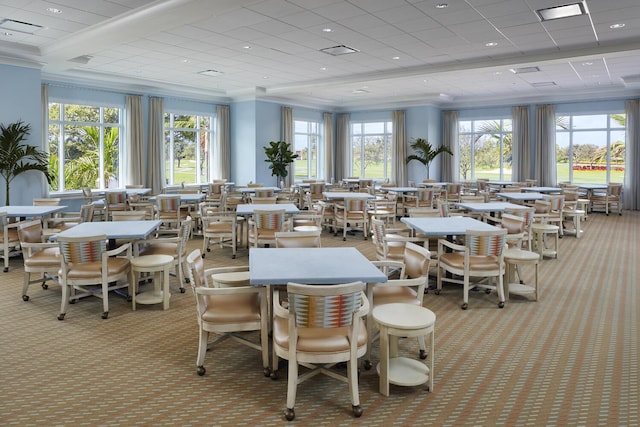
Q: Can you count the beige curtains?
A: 12